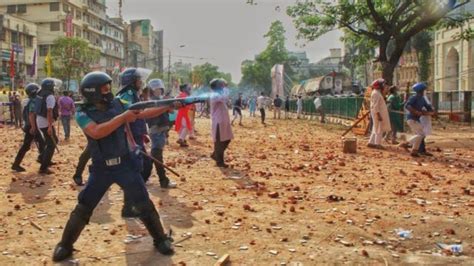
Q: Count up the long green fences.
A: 1